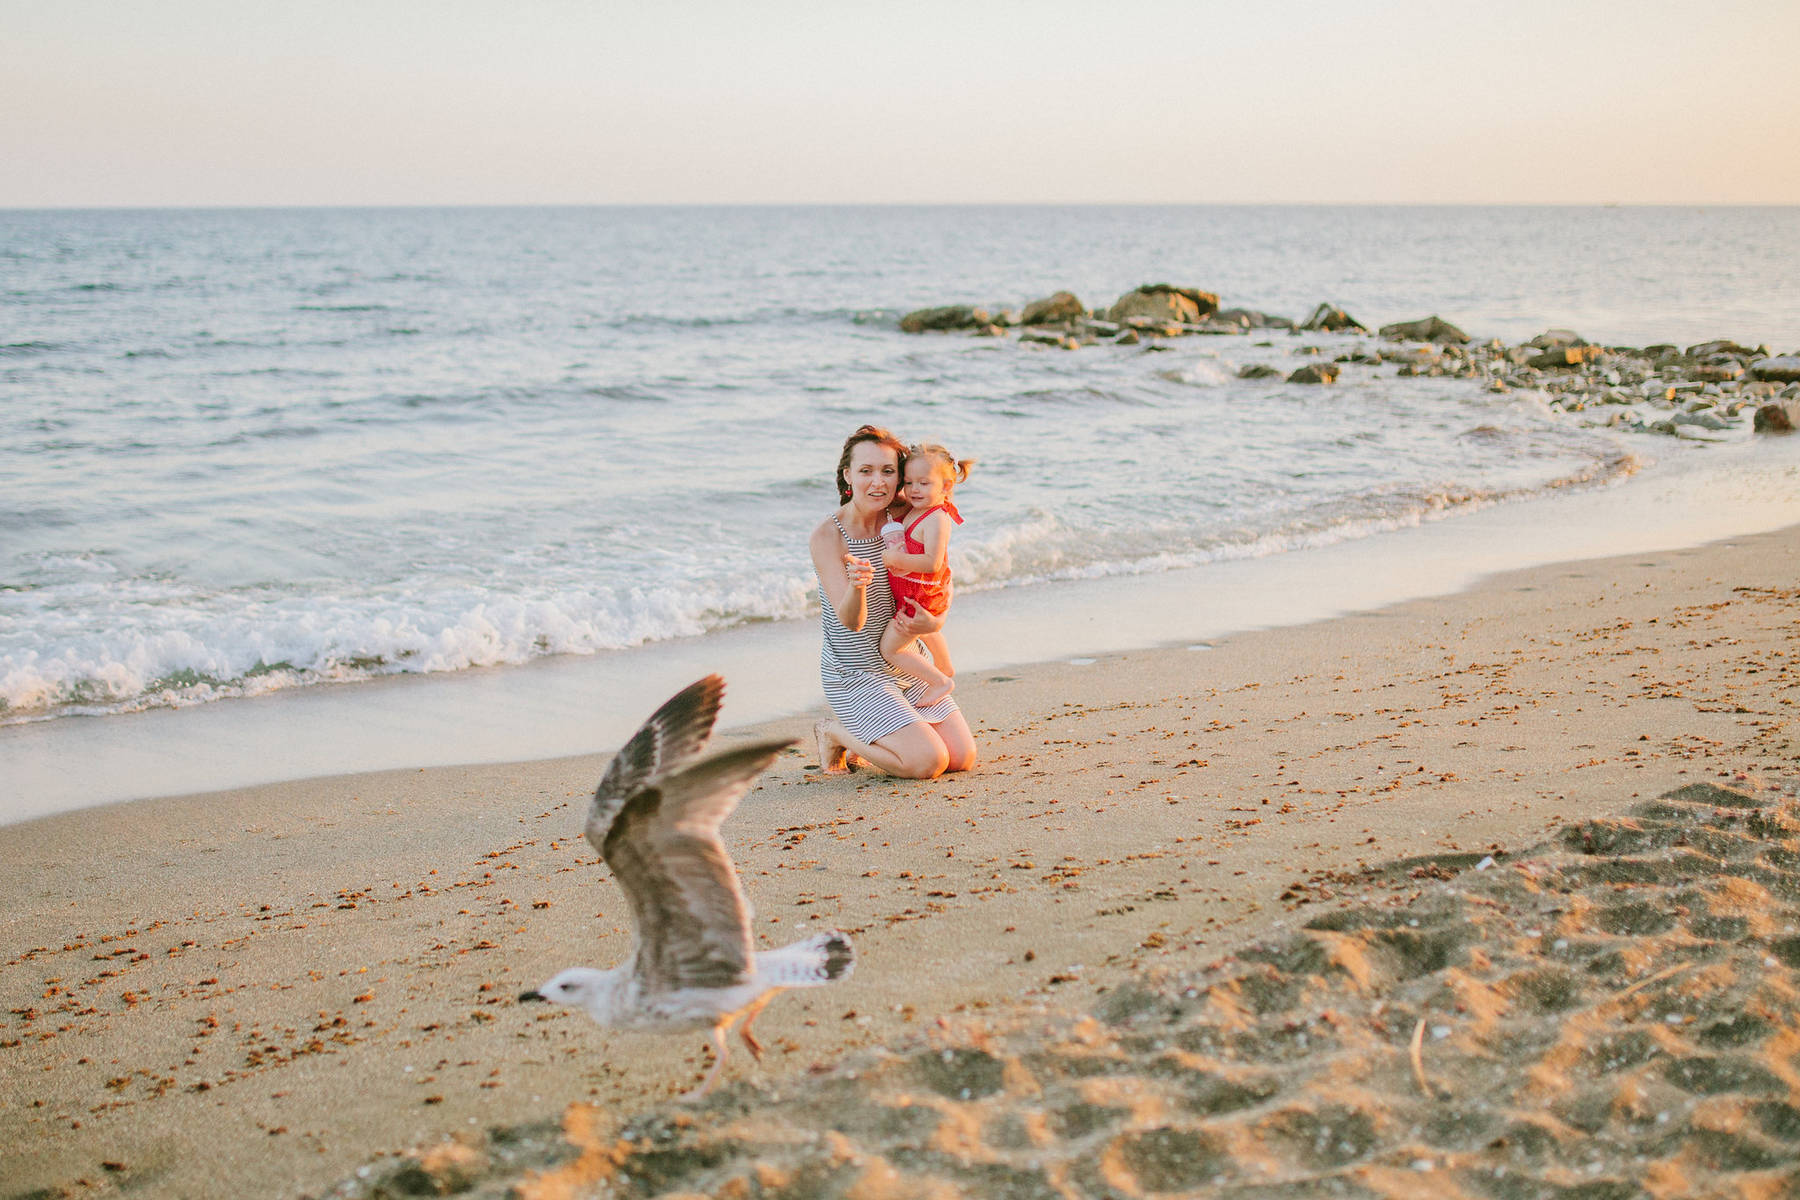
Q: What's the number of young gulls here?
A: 1